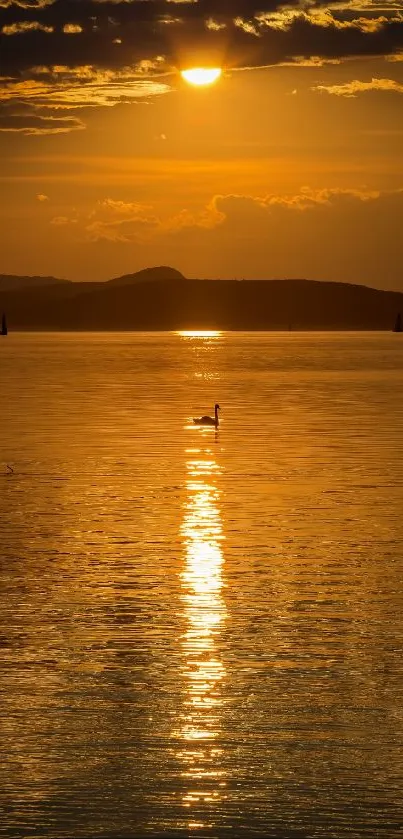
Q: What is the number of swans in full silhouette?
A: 1